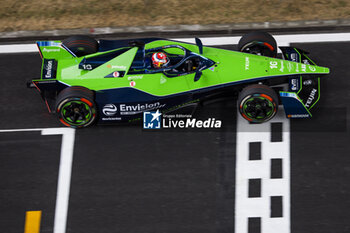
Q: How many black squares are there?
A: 6